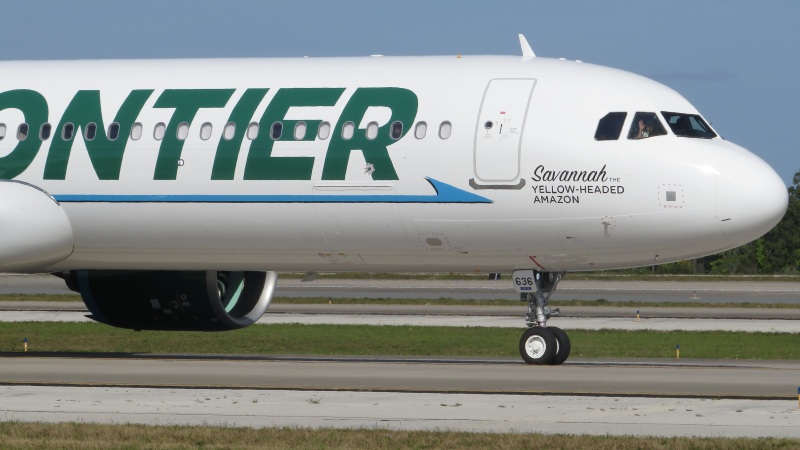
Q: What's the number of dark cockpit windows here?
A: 3